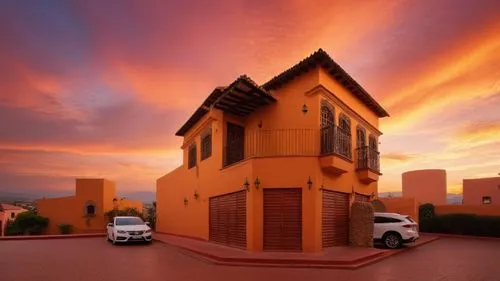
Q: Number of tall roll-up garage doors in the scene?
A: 3